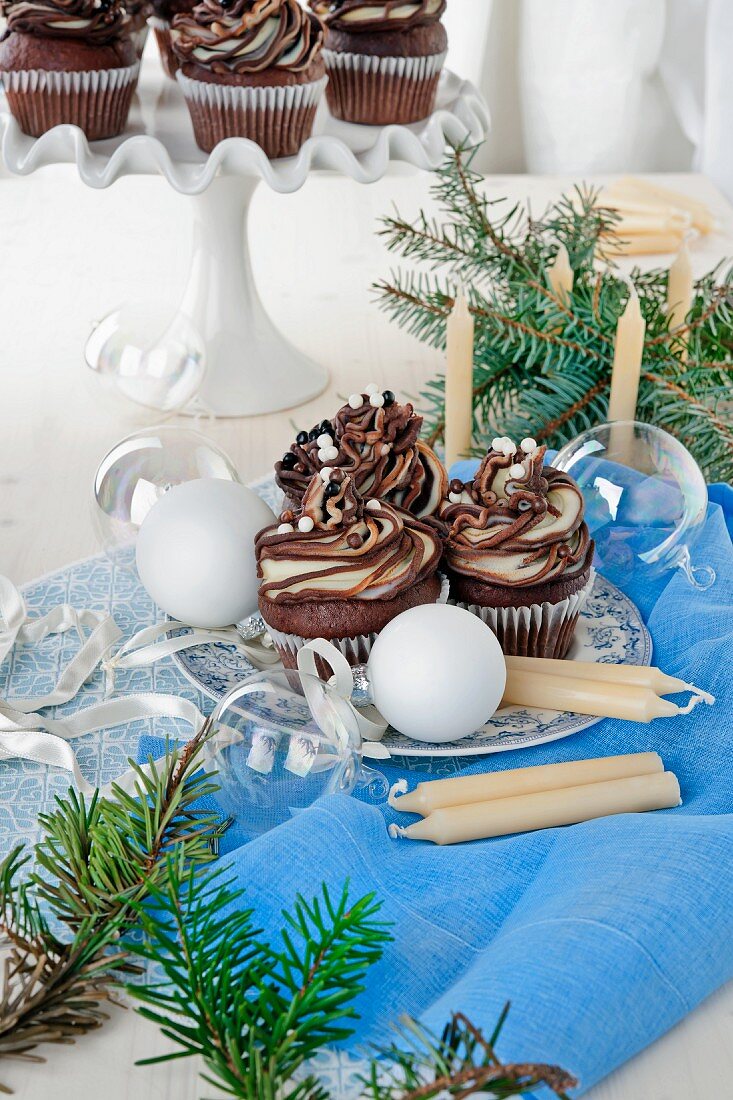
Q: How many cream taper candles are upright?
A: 4